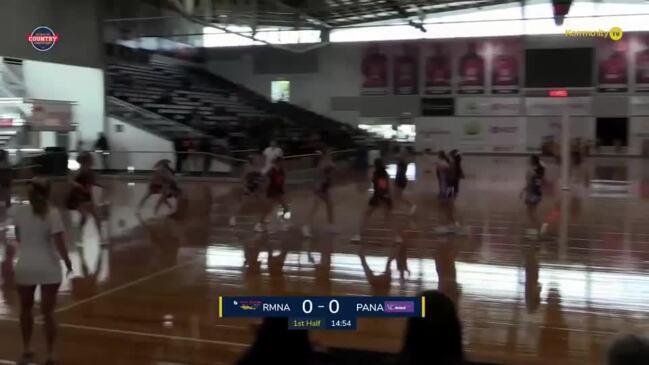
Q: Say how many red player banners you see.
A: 7